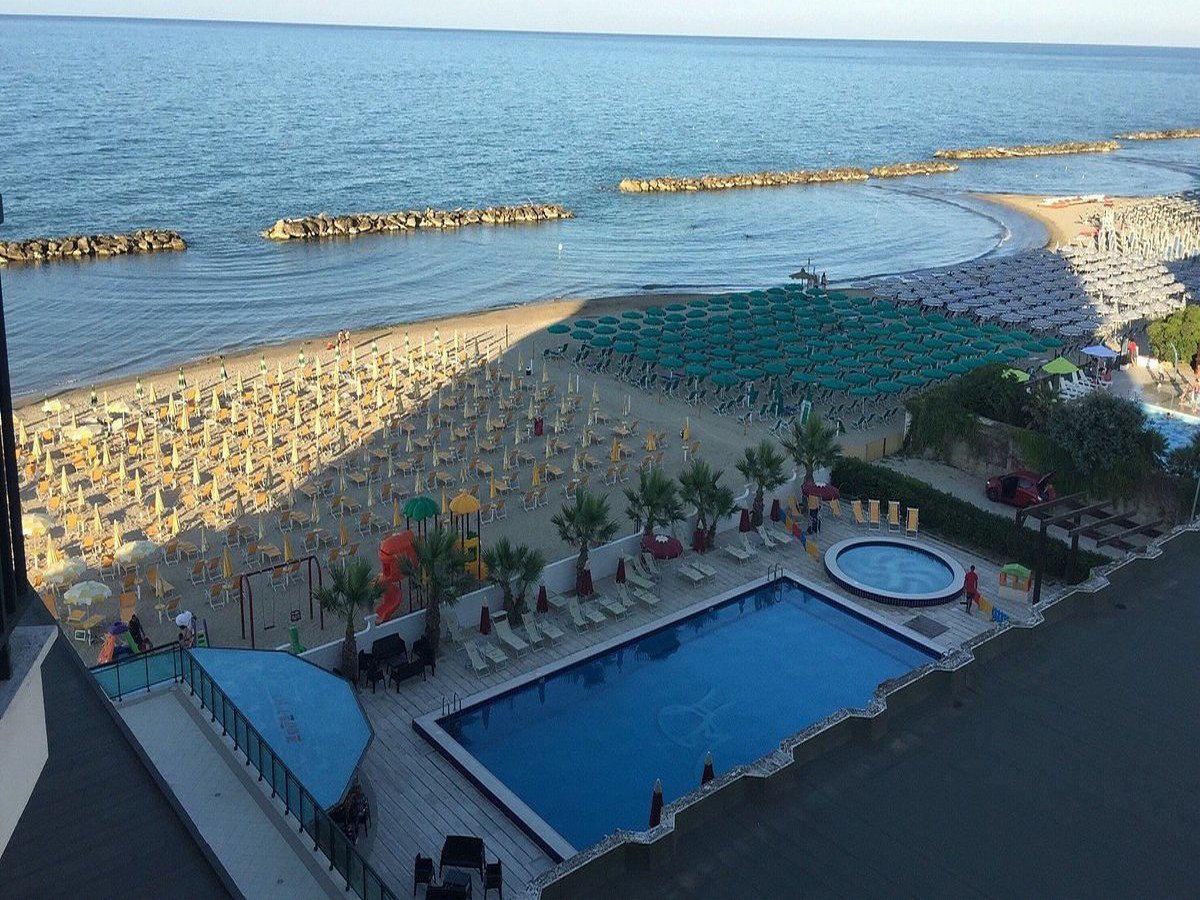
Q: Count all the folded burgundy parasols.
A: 9